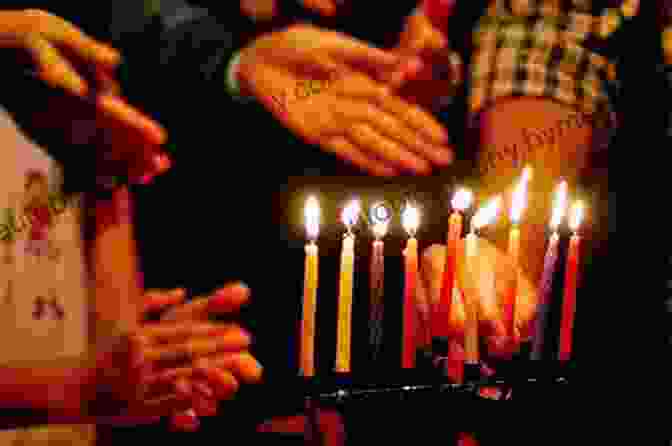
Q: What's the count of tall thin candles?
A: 9